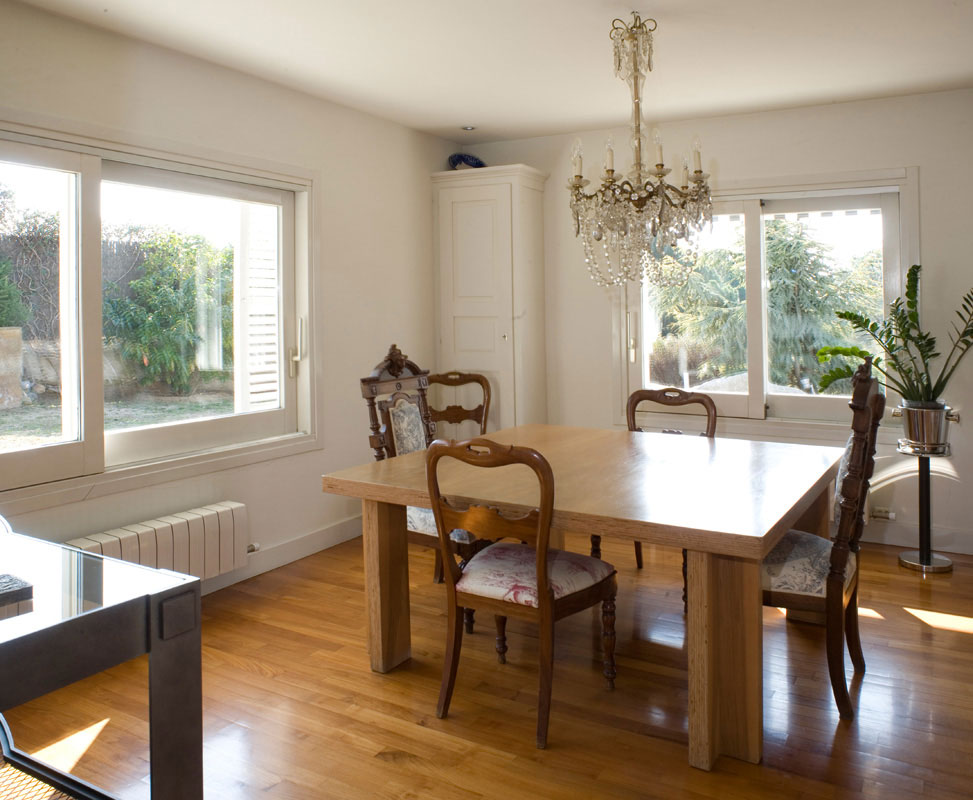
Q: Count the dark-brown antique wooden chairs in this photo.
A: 5